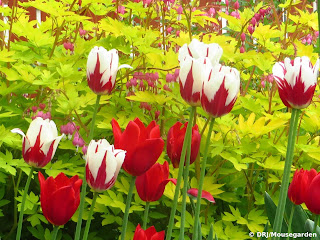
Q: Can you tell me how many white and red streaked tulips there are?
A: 7